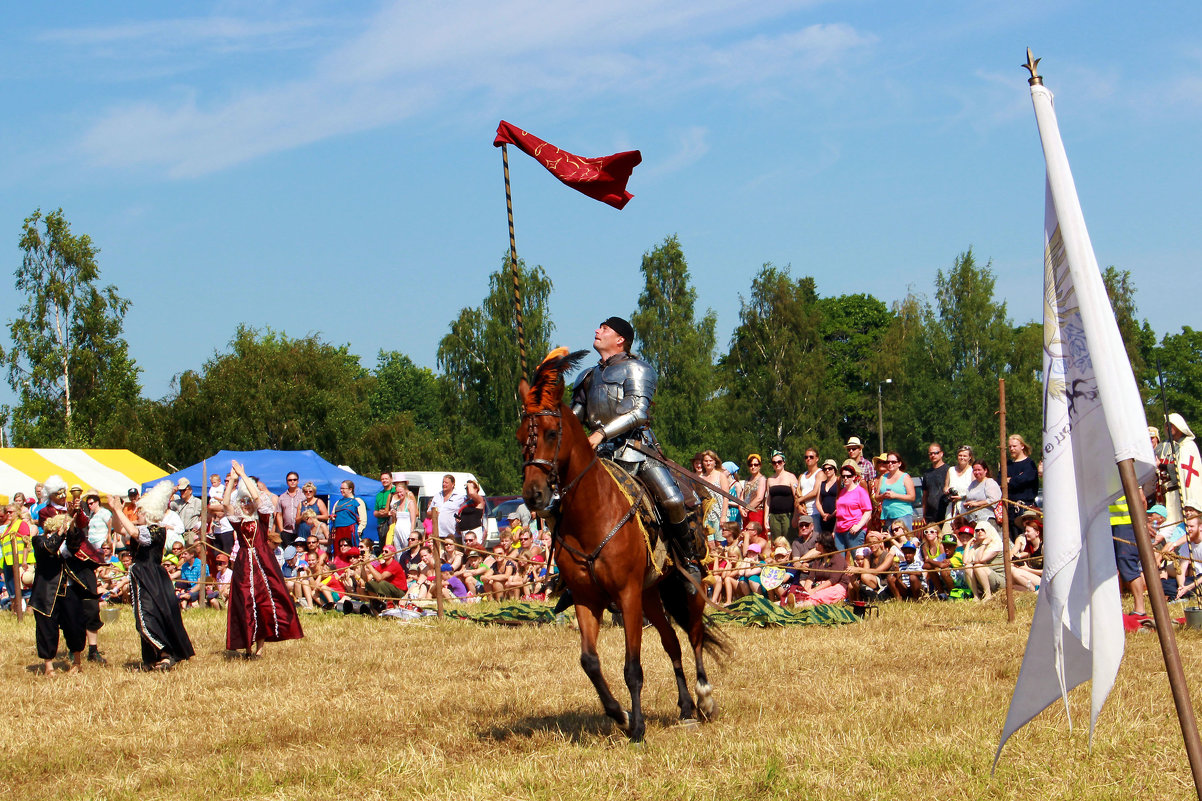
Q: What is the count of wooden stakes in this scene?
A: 4